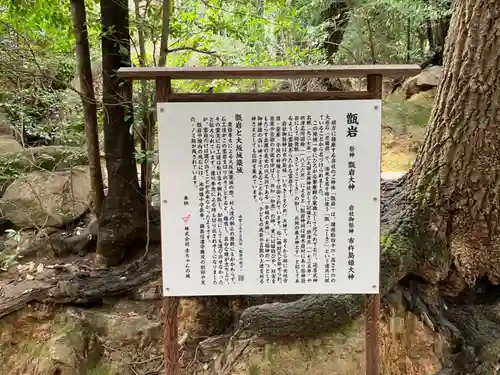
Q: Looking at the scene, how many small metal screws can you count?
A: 6